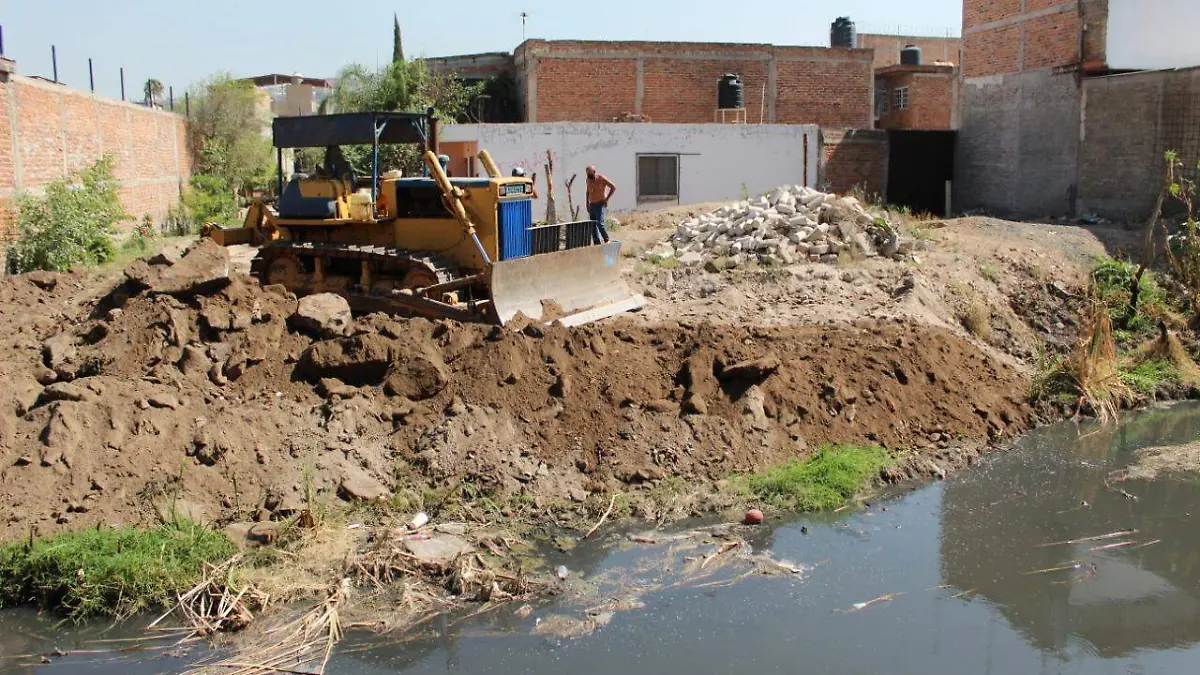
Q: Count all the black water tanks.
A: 3